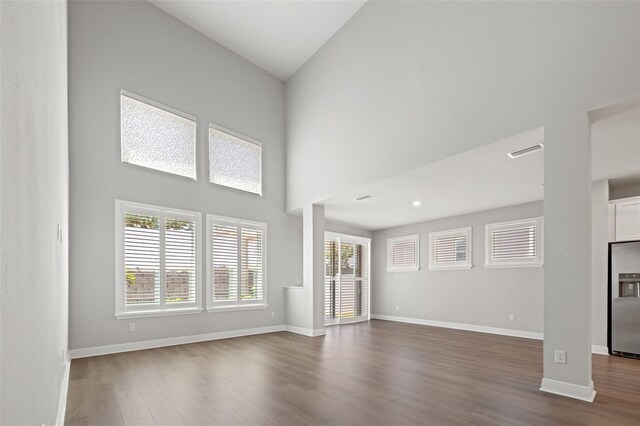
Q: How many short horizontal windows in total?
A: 3